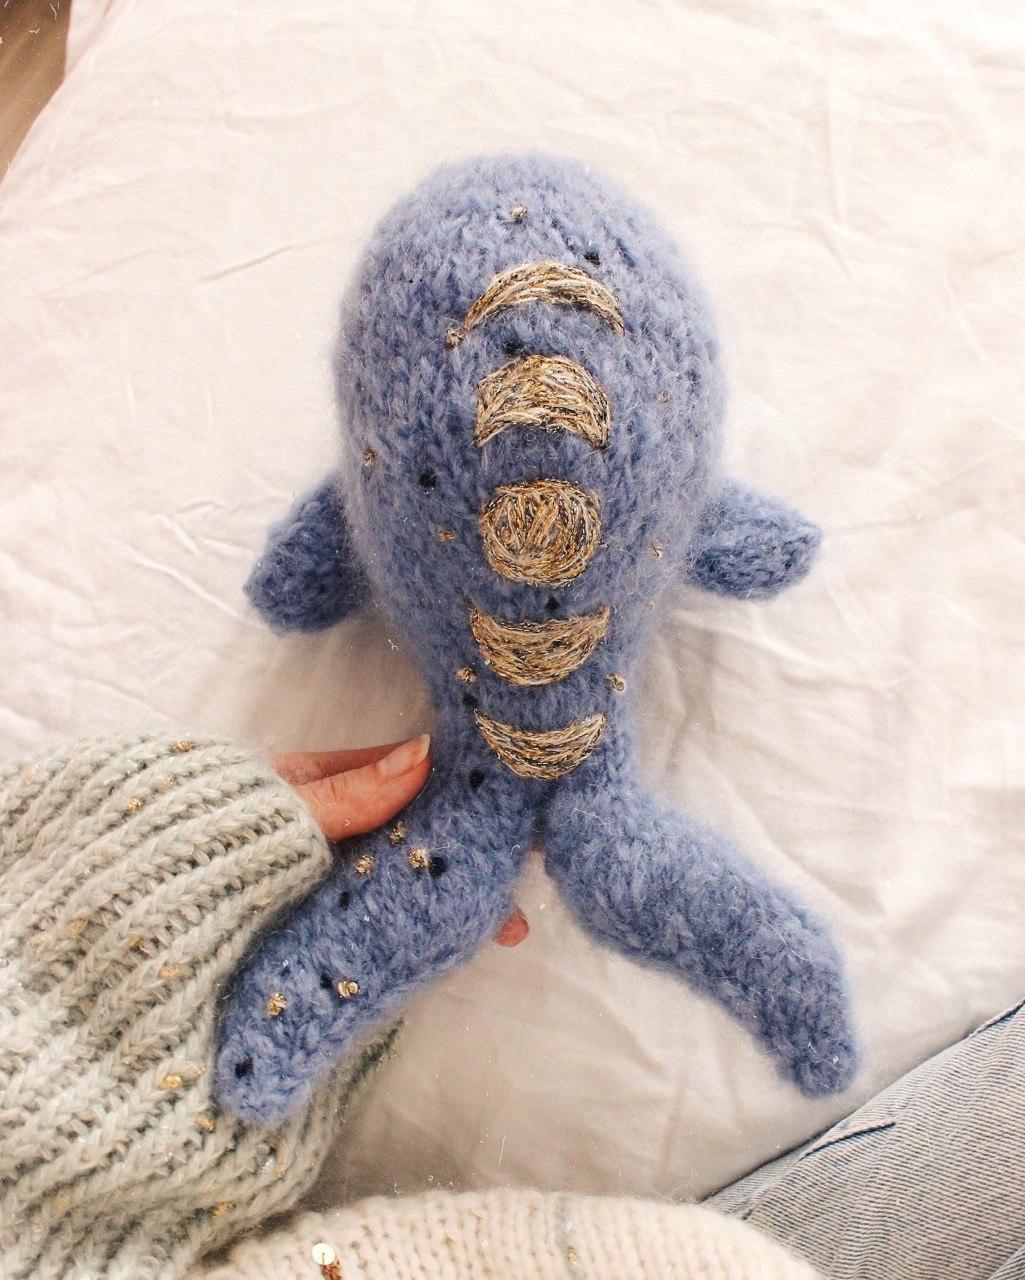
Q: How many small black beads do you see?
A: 10